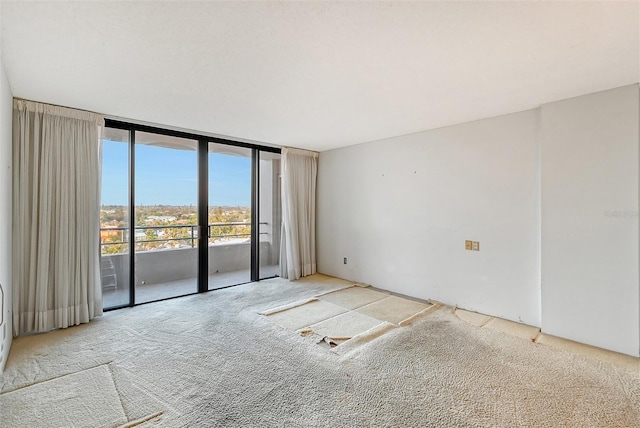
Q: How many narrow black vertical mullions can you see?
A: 3